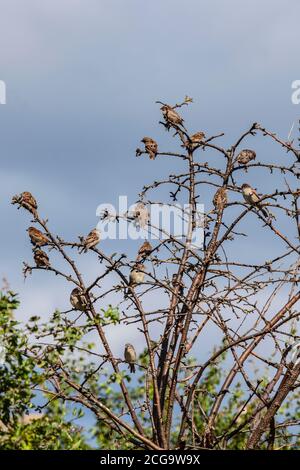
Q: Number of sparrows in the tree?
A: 15